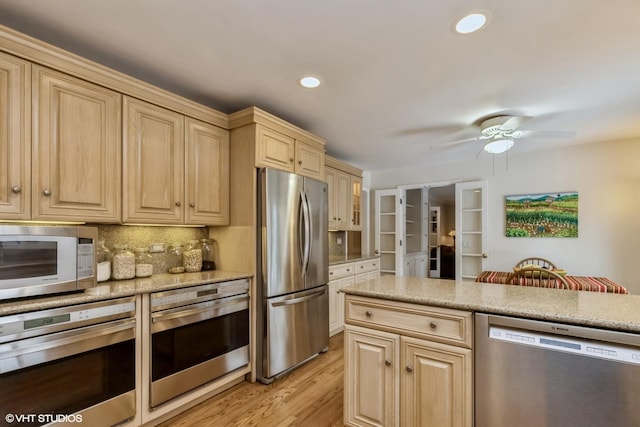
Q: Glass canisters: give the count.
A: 6